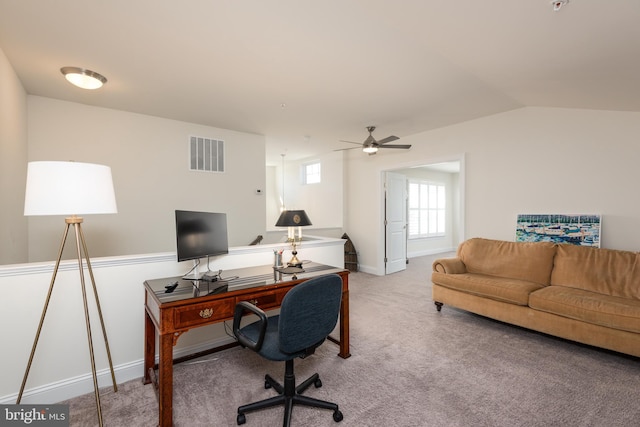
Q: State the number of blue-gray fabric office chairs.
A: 1